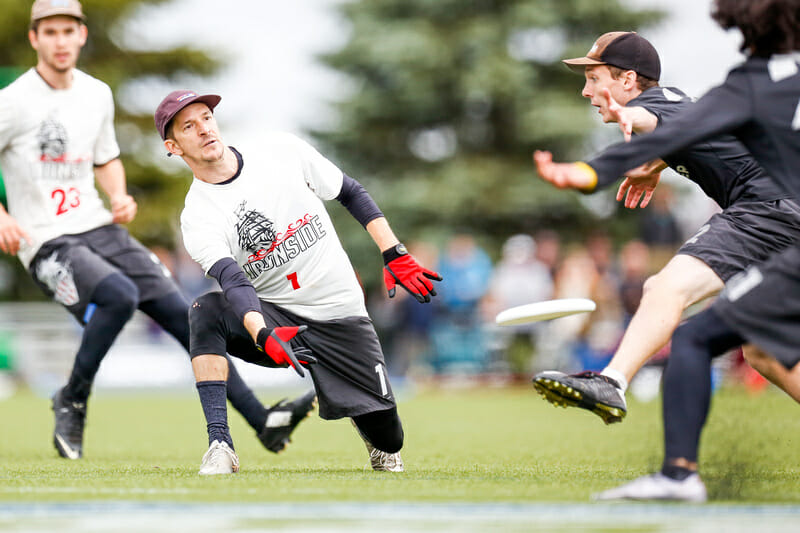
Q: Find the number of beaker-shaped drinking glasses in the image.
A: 0